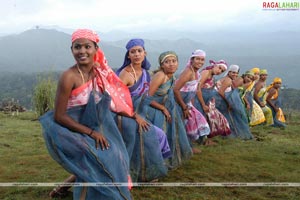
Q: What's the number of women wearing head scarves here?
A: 10